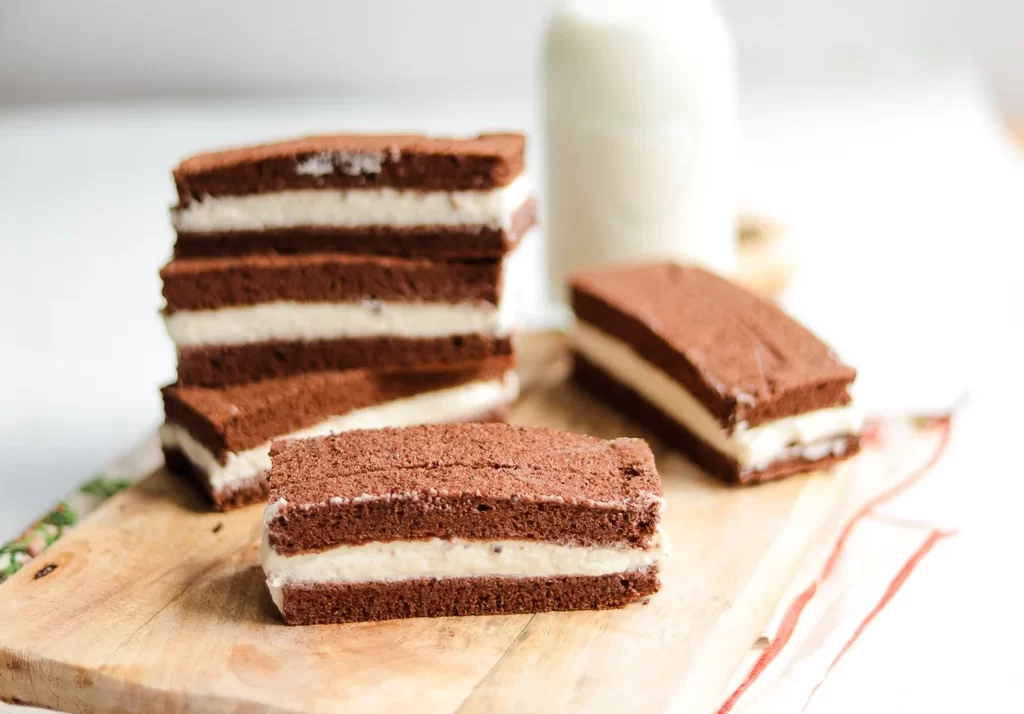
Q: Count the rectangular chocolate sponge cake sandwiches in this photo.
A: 5